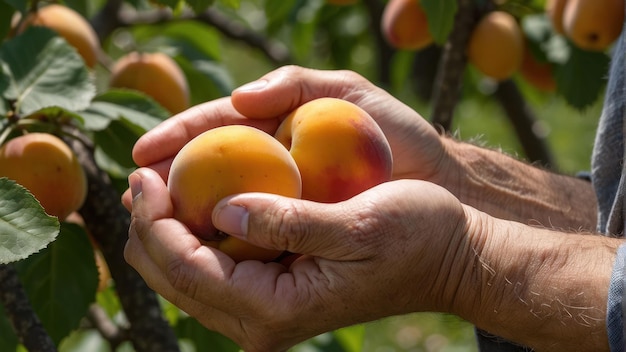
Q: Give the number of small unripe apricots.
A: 0